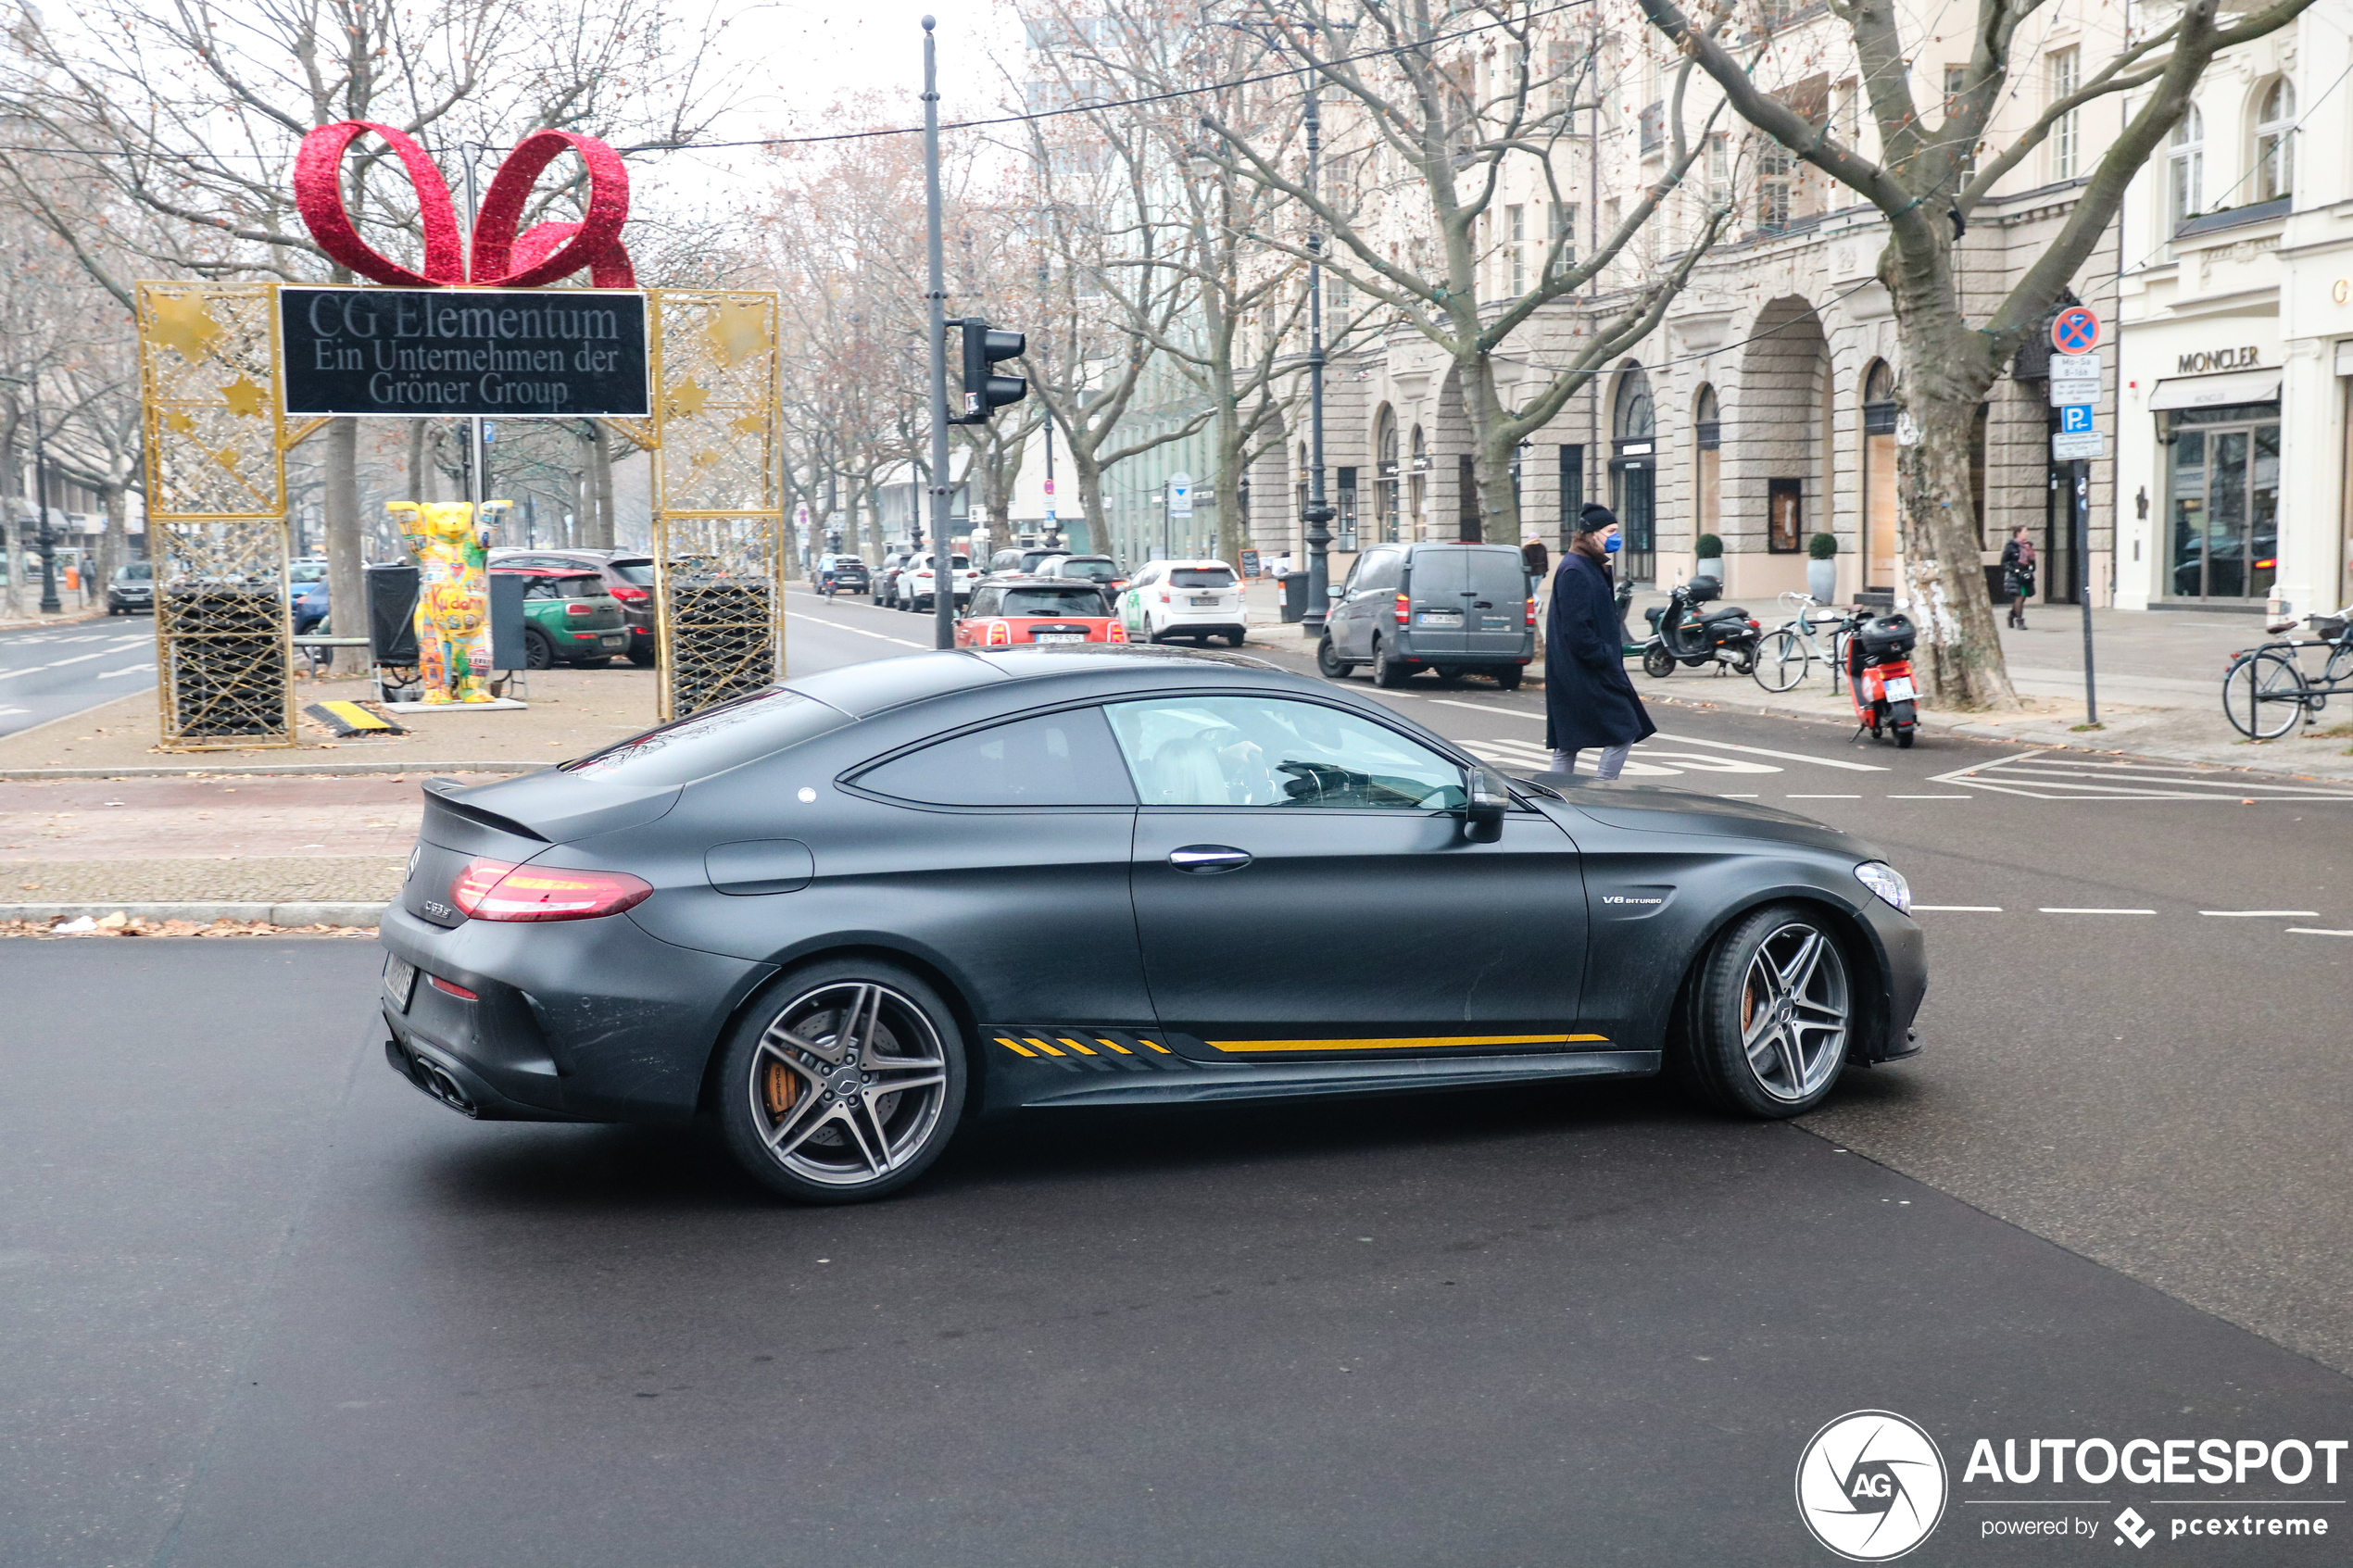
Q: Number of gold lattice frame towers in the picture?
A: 2